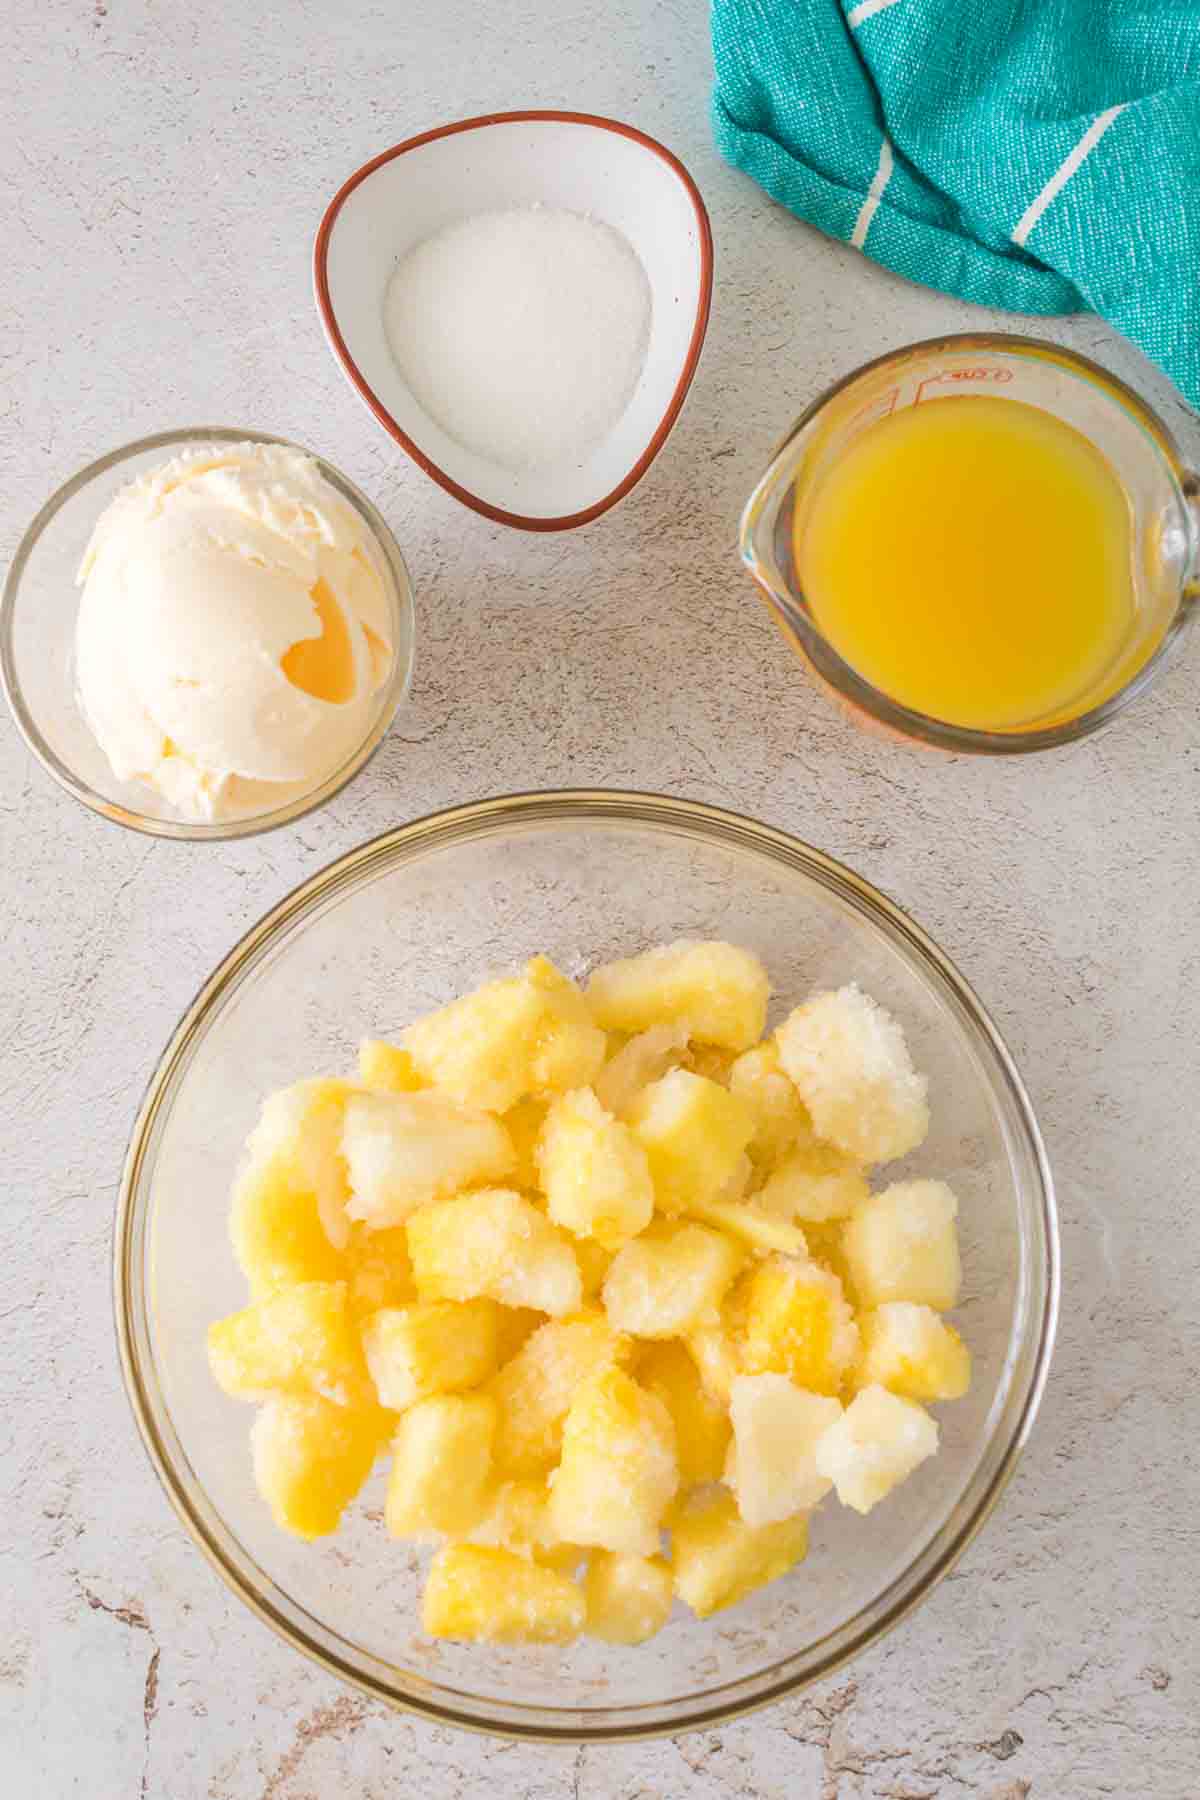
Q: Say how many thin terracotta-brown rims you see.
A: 1